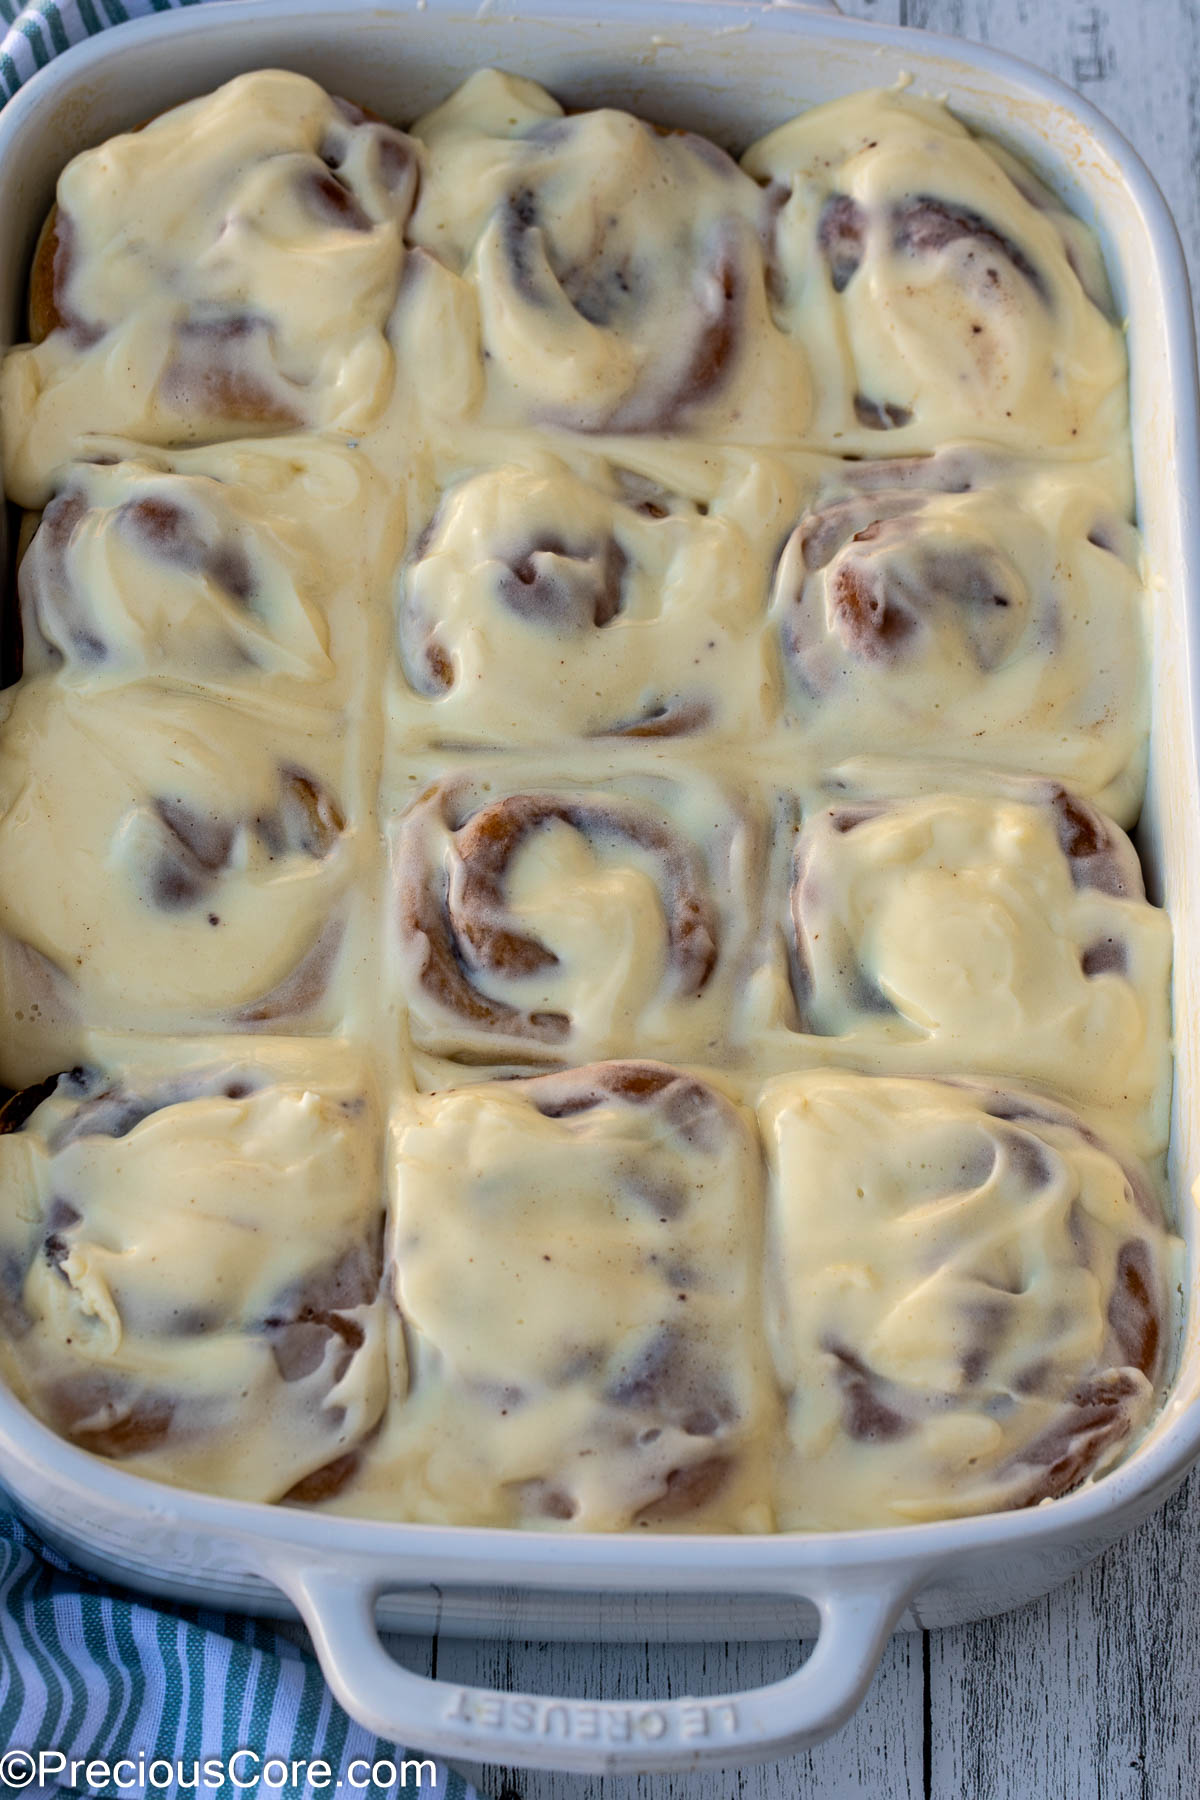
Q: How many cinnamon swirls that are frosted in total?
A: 12